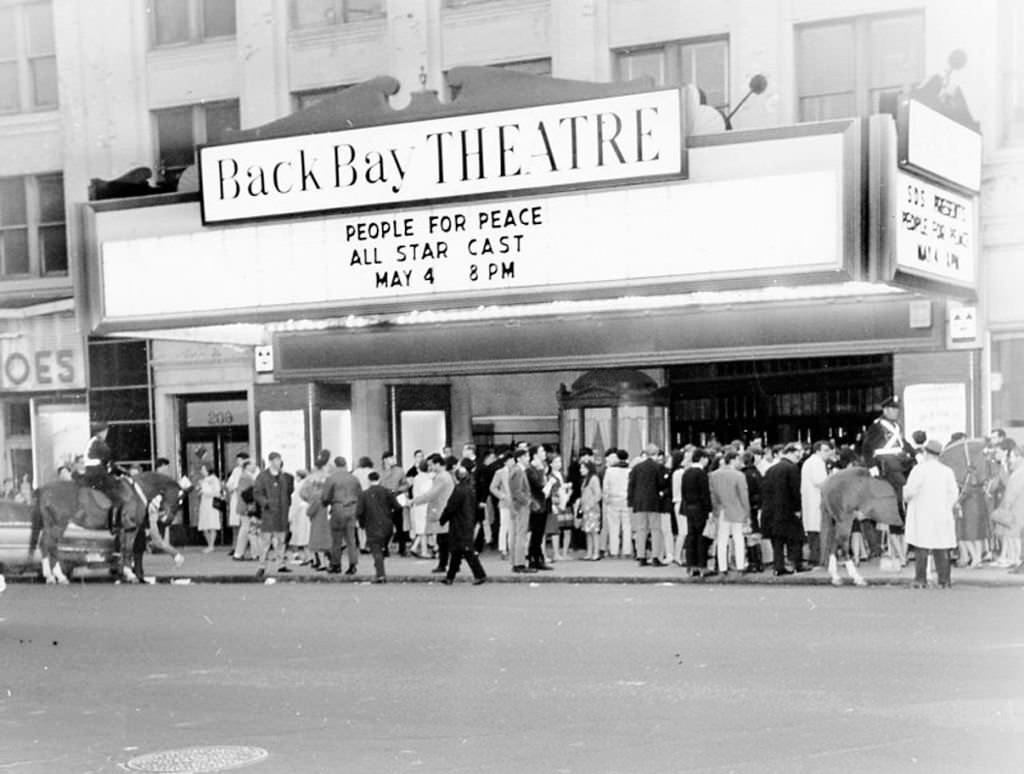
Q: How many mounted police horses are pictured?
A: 2